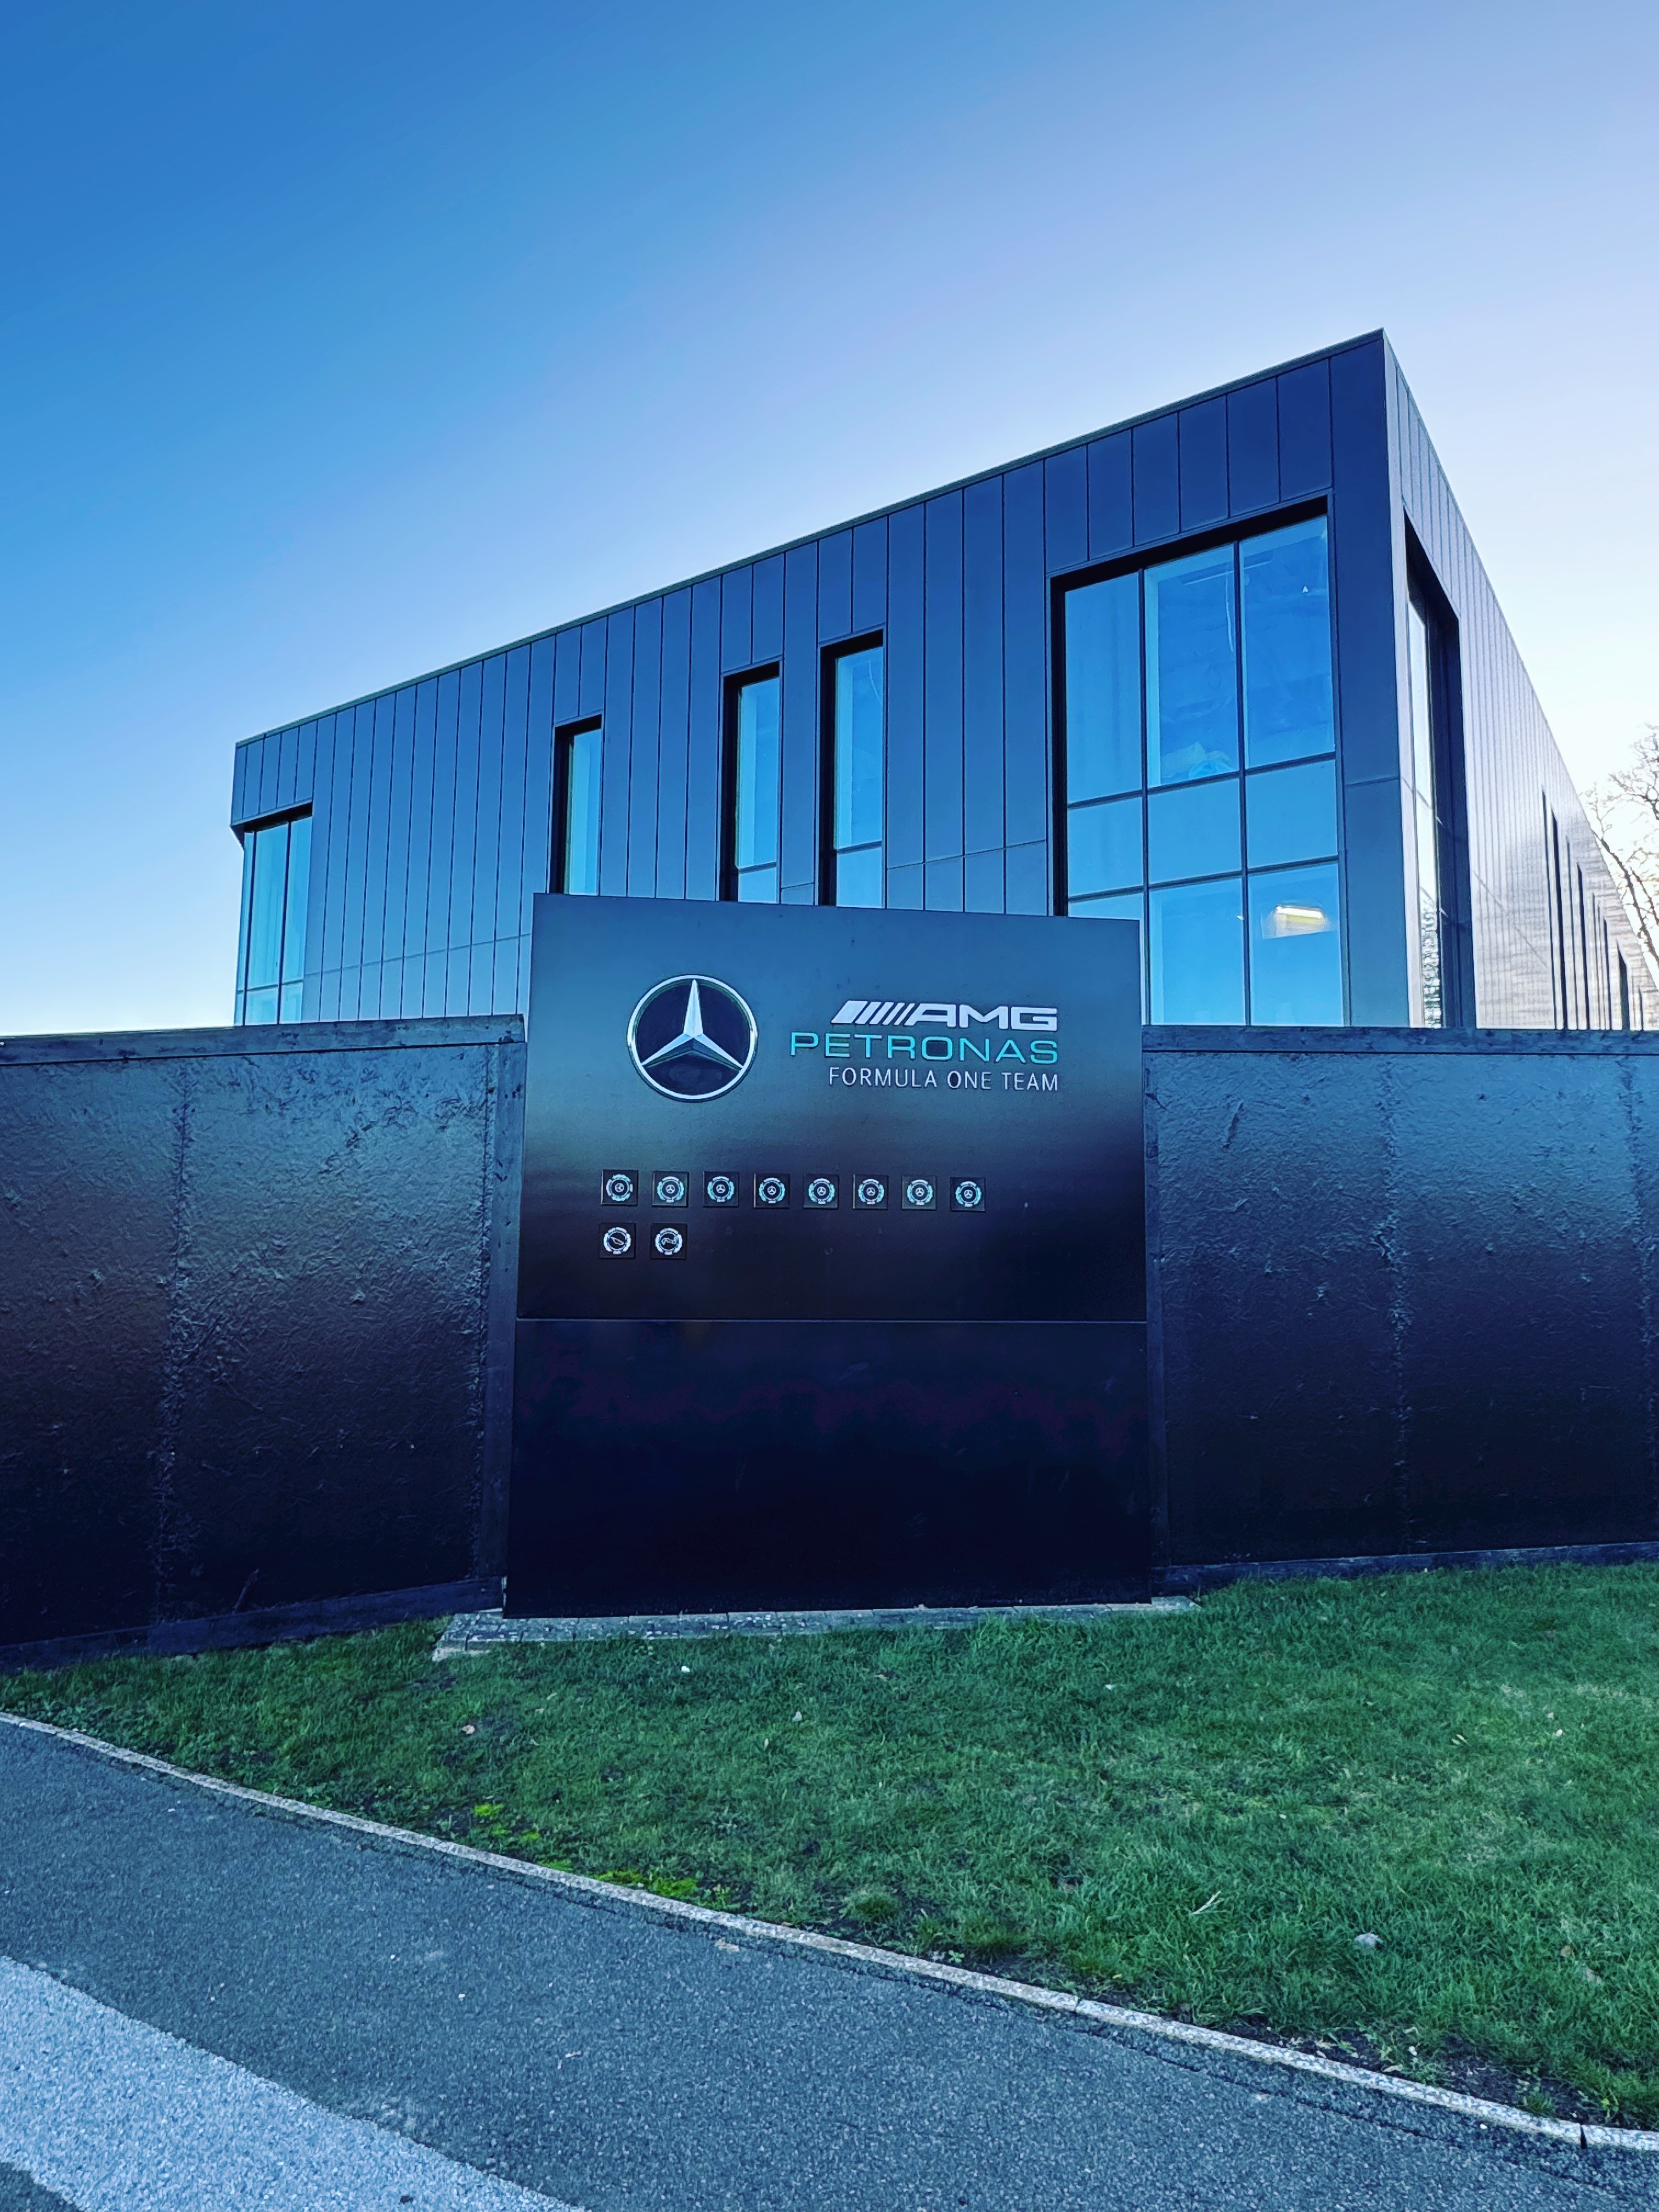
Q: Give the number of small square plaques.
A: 10